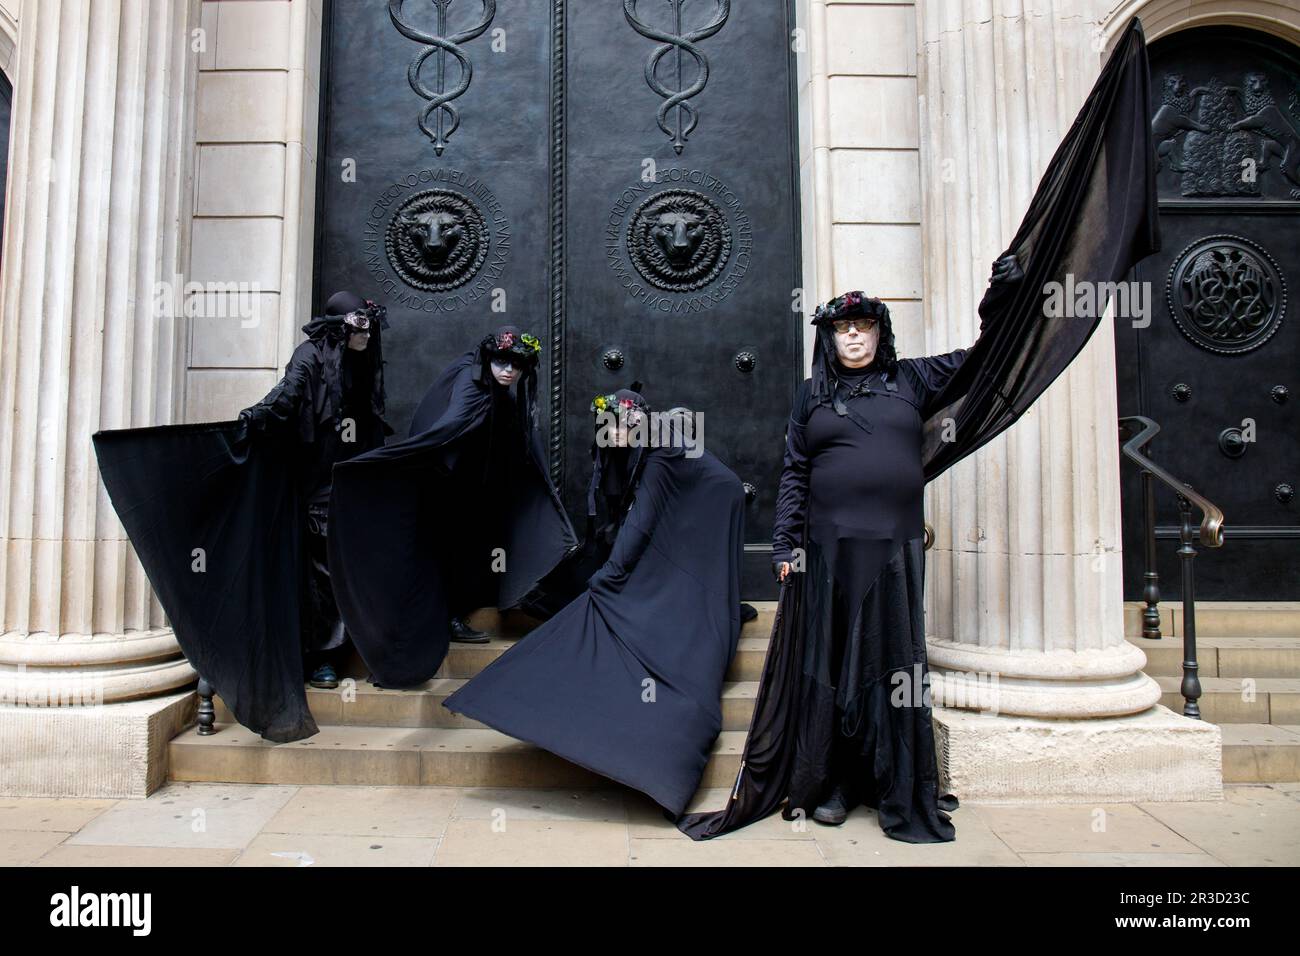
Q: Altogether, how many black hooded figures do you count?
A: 4